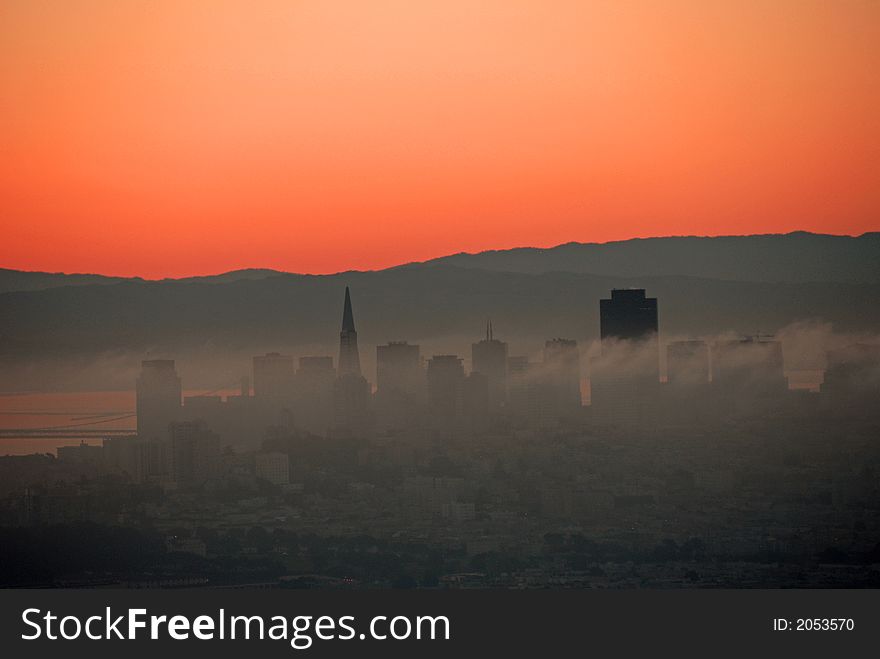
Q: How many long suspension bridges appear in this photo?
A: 1